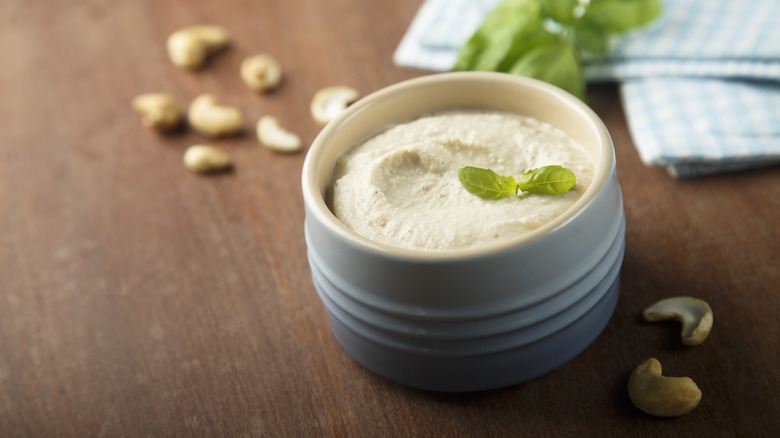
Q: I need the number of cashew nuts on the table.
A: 9